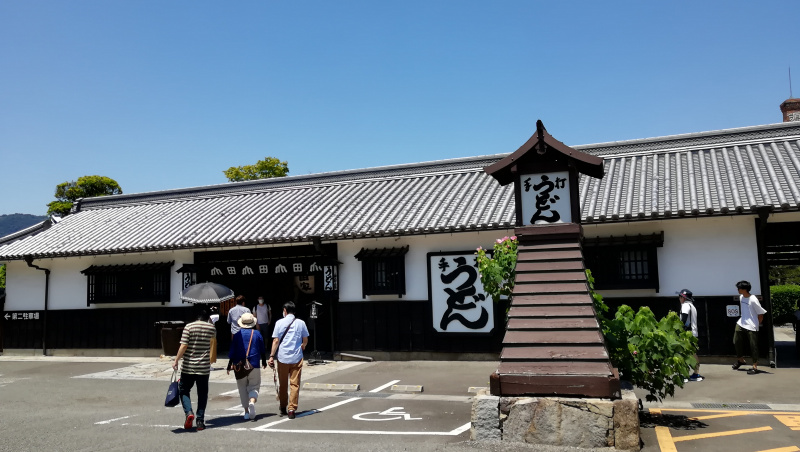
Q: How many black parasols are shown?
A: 1